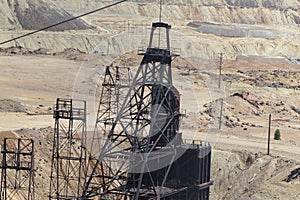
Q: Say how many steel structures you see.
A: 4